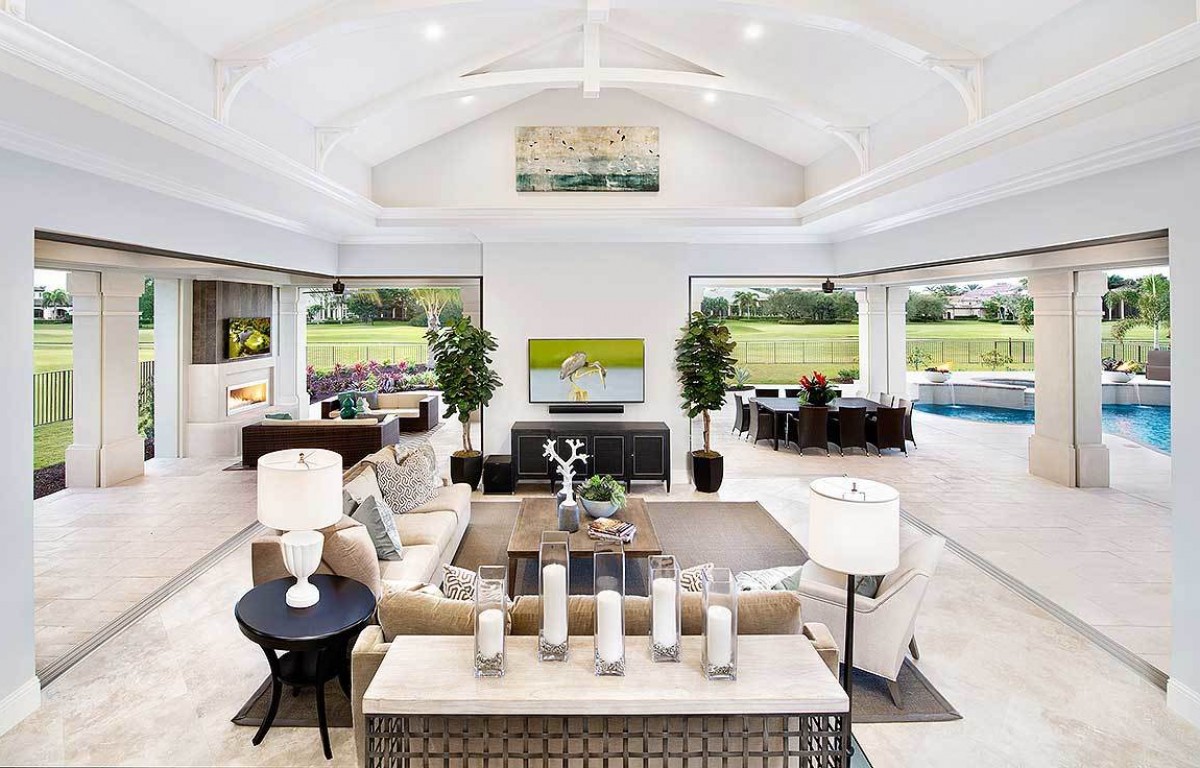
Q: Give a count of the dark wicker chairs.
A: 10